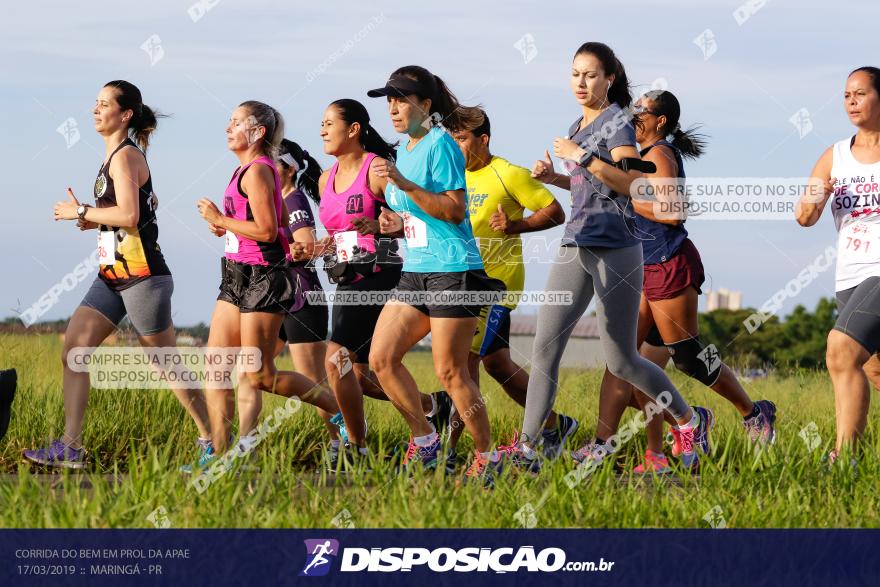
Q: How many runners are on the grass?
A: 9